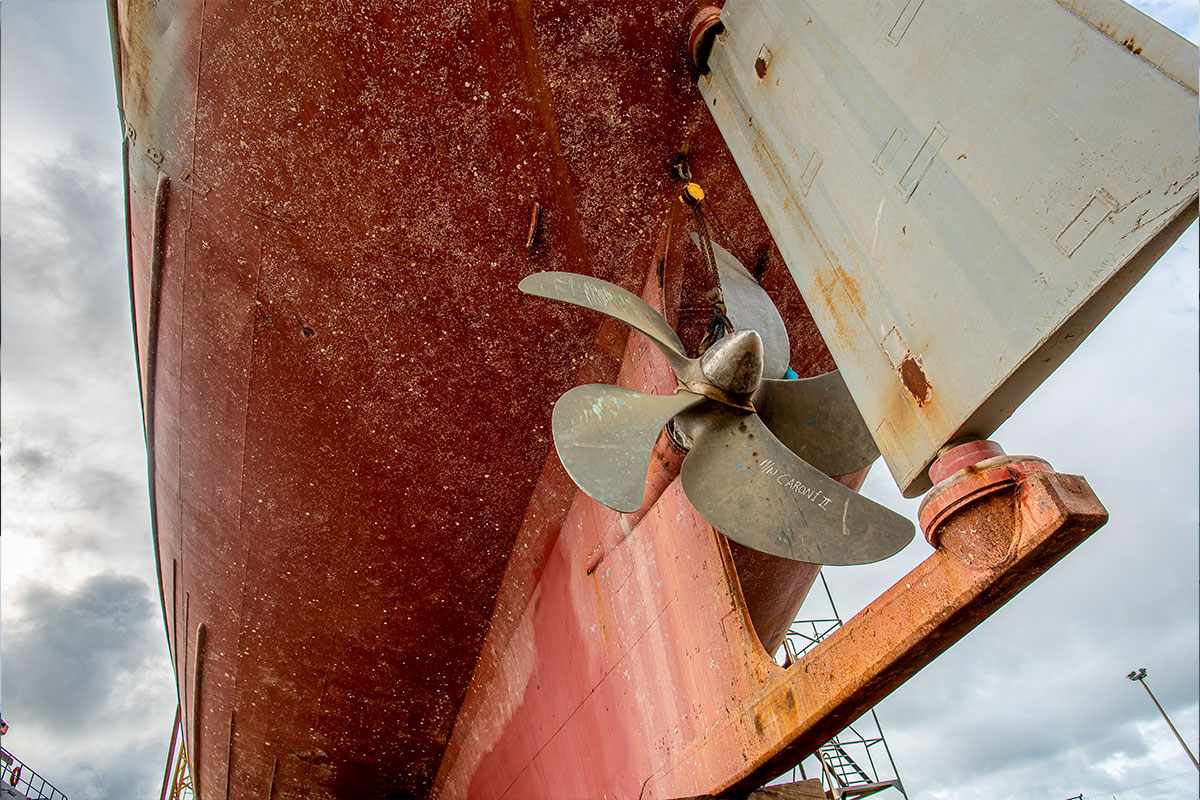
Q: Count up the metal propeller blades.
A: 5